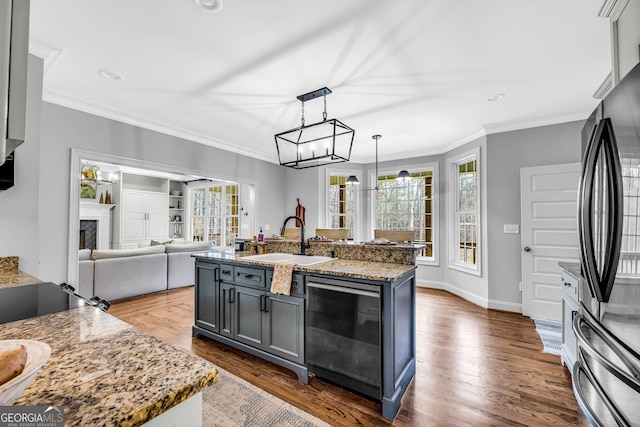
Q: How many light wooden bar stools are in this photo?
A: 3